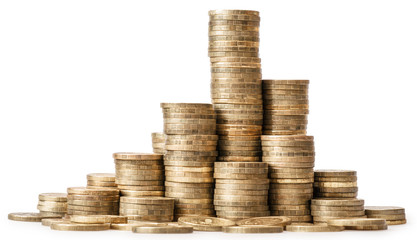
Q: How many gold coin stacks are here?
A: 14